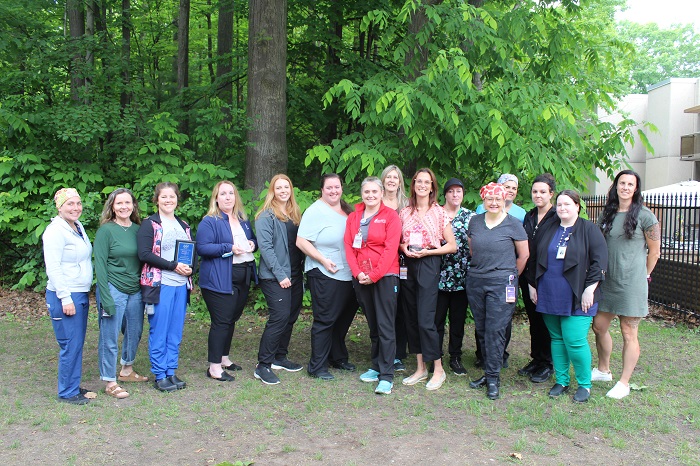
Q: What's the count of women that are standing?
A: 15